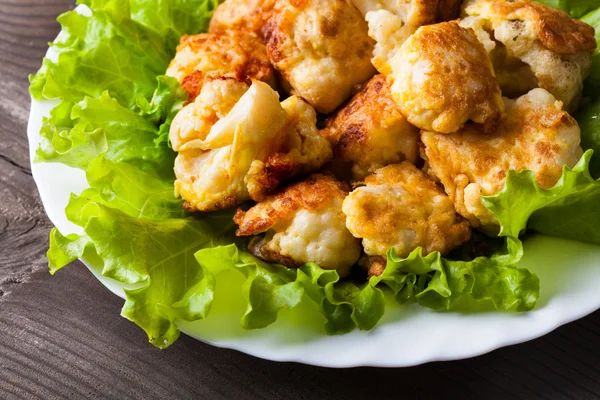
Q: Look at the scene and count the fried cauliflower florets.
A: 11